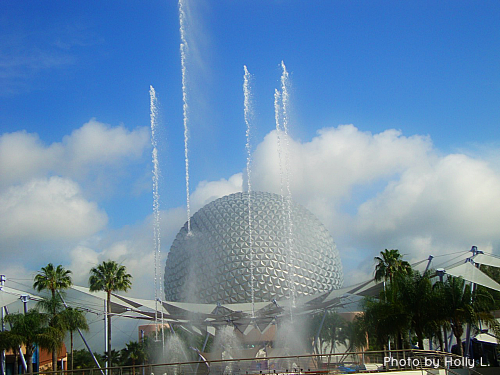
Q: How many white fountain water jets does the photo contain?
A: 5